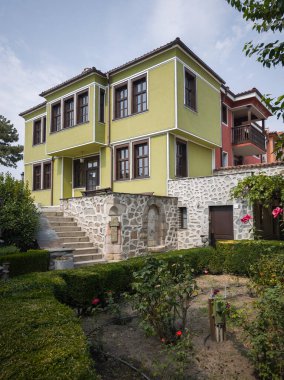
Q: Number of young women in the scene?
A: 0